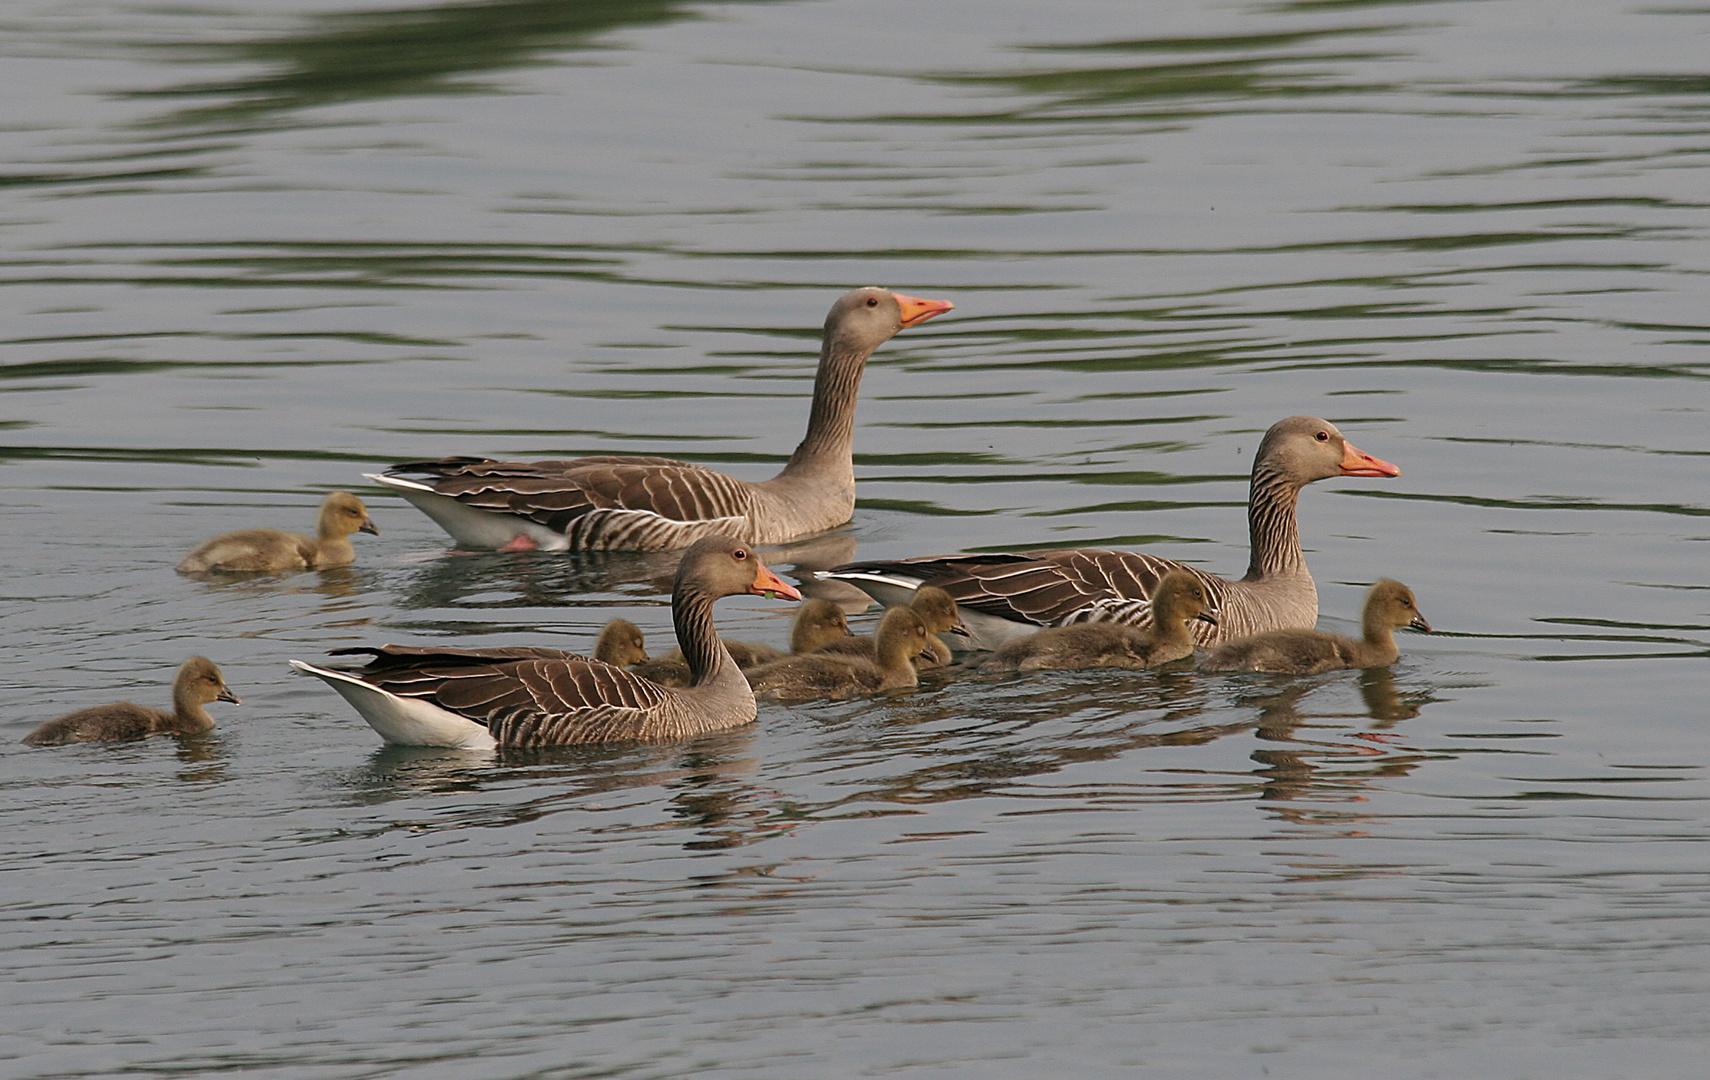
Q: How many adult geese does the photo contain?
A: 3